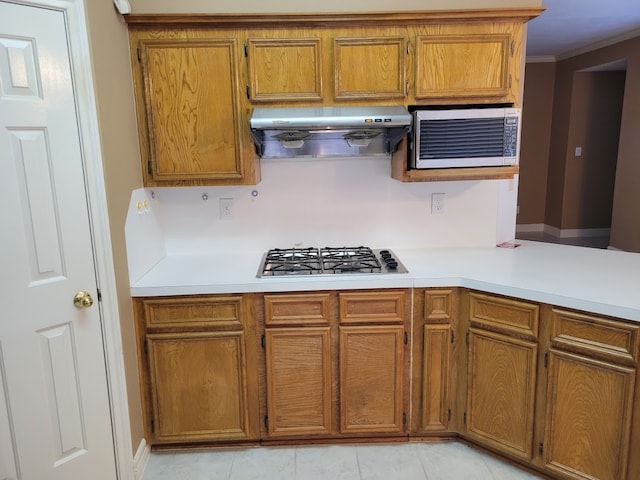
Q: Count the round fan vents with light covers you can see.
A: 2